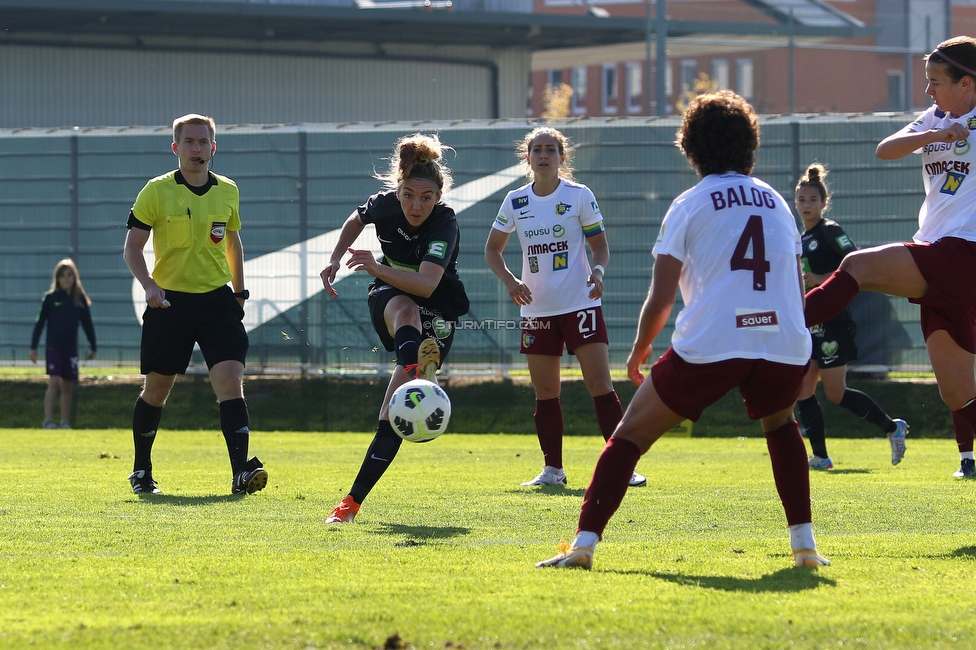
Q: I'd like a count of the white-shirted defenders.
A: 3